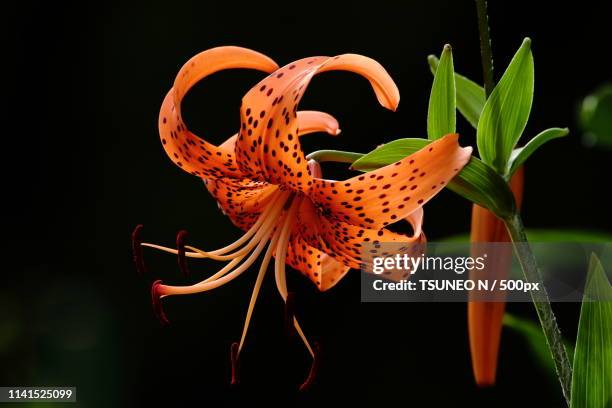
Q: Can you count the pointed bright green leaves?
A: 6